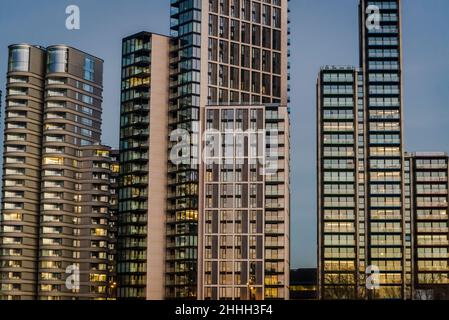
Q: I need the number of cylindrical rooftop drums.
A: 2